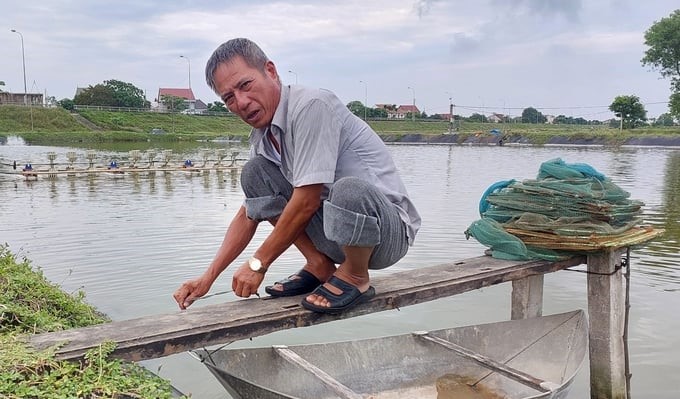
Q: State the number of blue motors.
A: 3